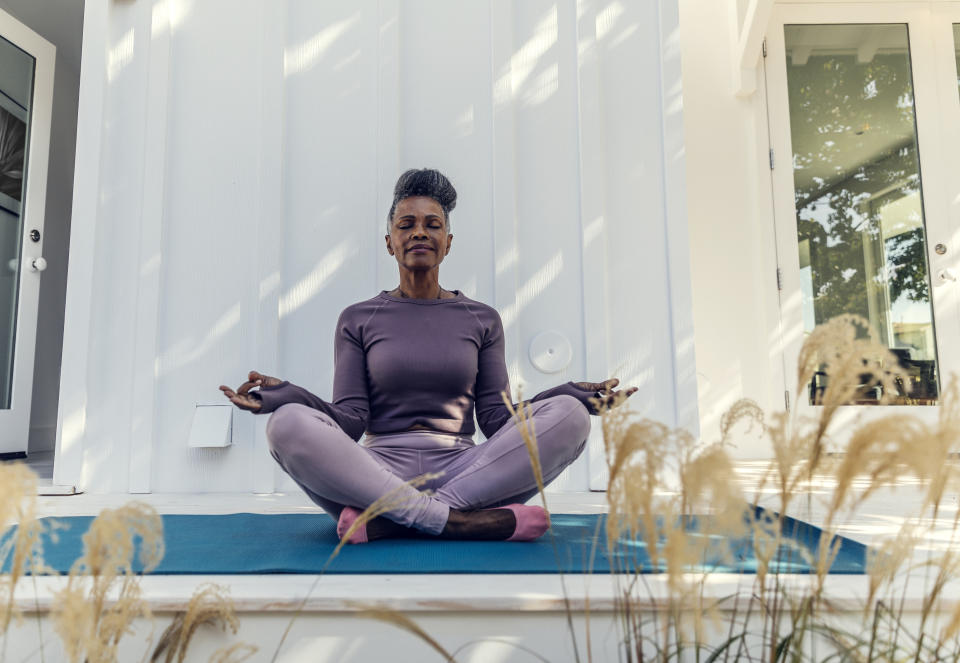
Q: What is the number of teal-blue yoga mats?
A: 1